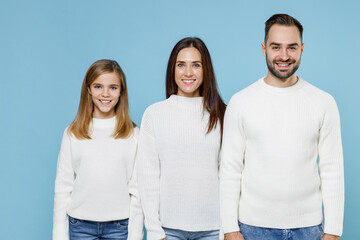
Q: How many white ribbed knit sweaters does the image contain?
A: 3